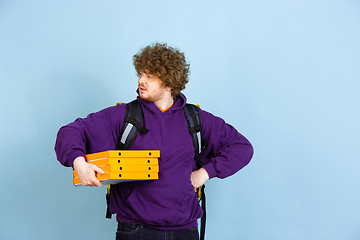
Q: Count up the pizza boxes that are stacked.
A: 4